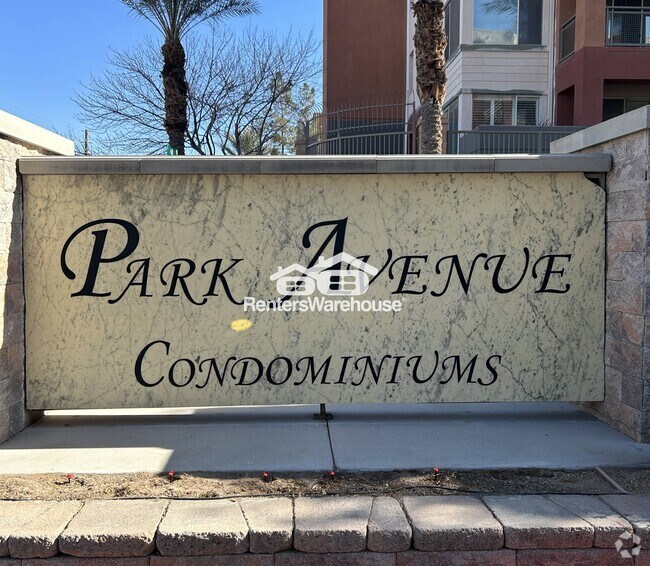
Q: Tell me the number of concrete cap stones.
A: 11